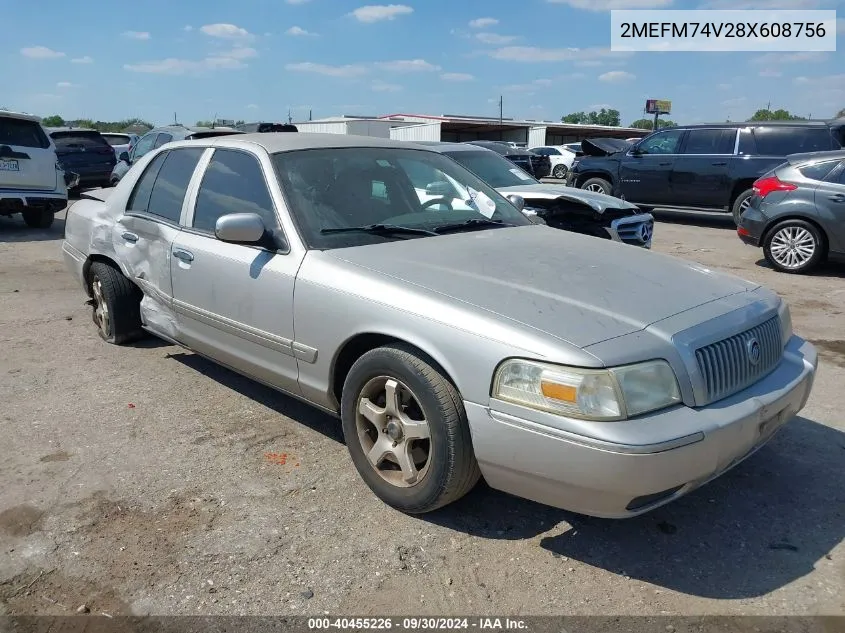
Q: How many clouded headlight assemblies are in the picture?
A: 2